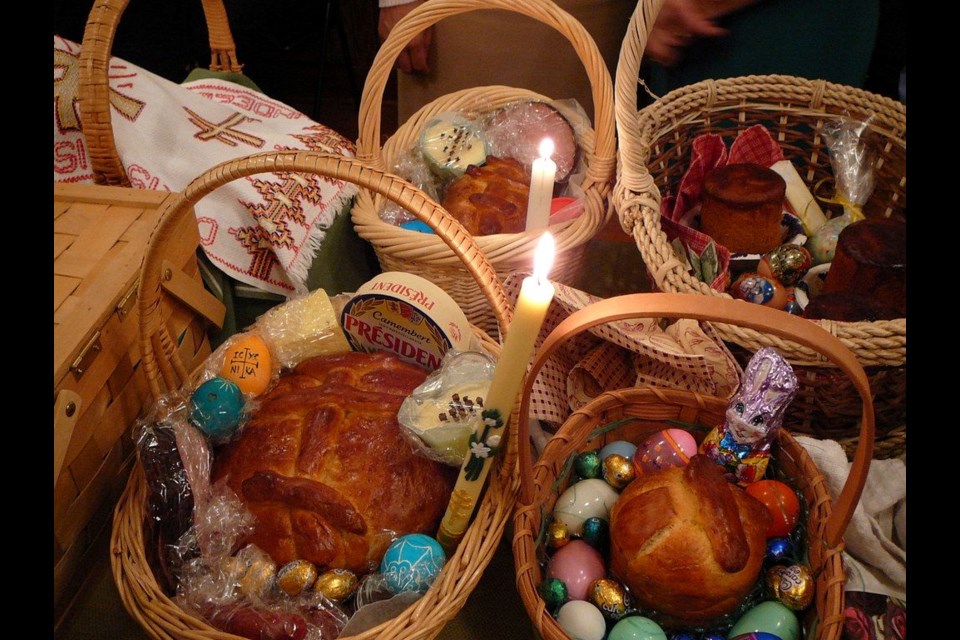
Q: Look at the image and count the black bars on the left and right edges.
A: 2